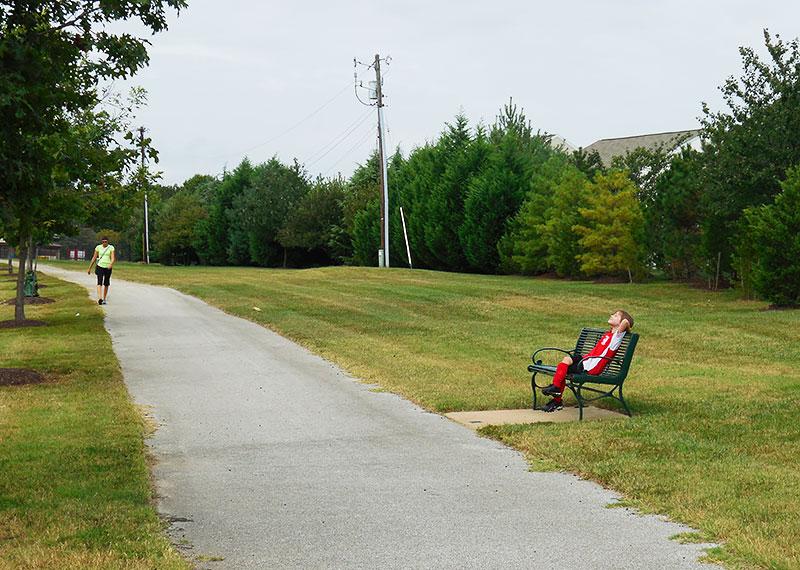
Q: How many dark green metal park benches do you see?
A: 1